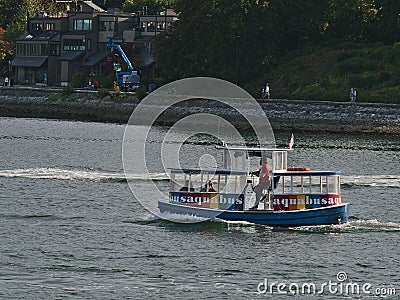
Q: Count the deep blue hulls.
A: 1